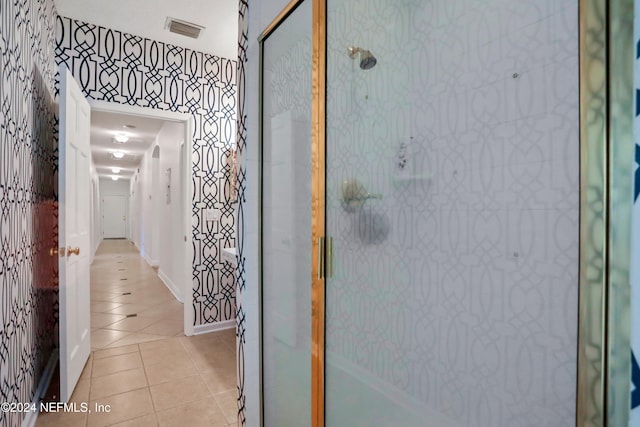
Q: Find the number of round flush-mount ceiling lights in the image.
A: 4